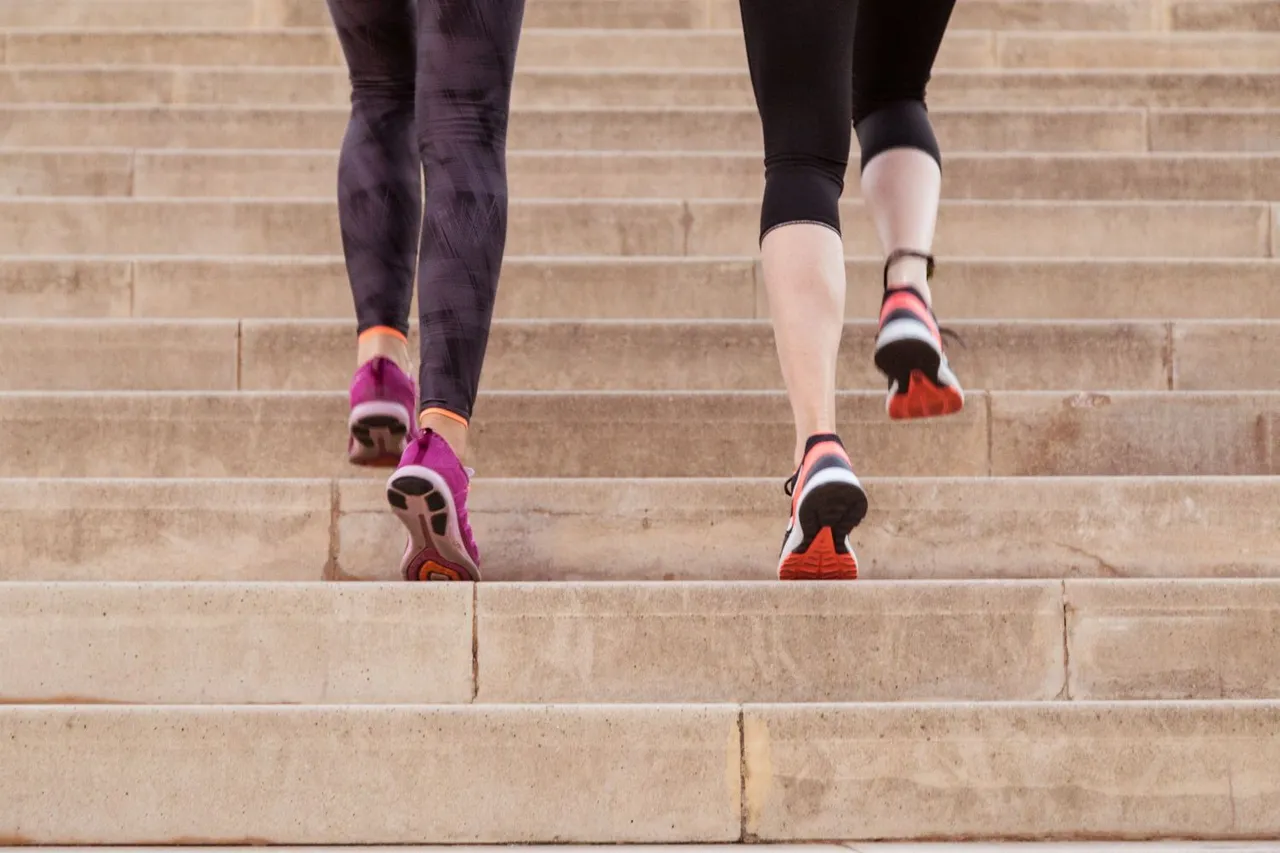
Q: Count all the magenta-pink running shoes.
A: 2